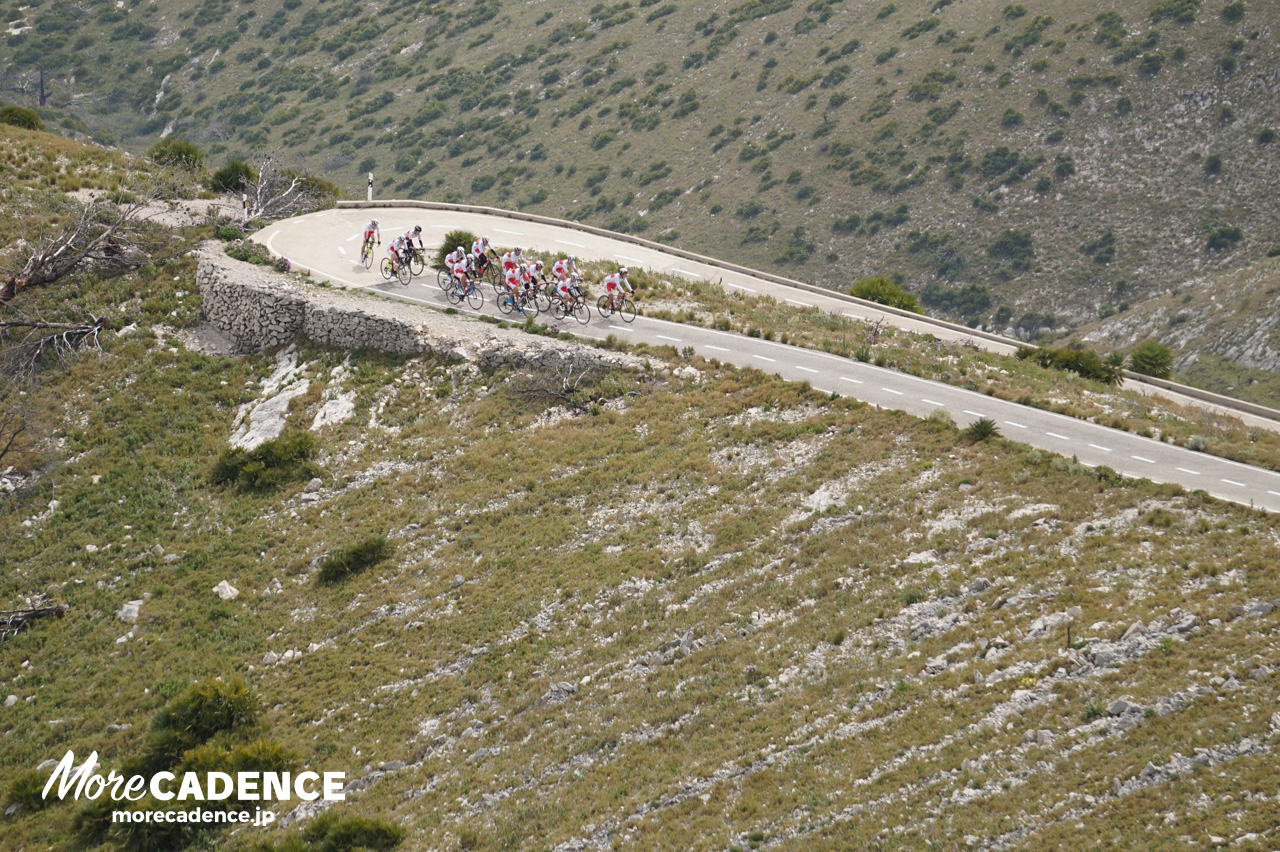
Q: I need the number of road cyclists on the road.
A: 12